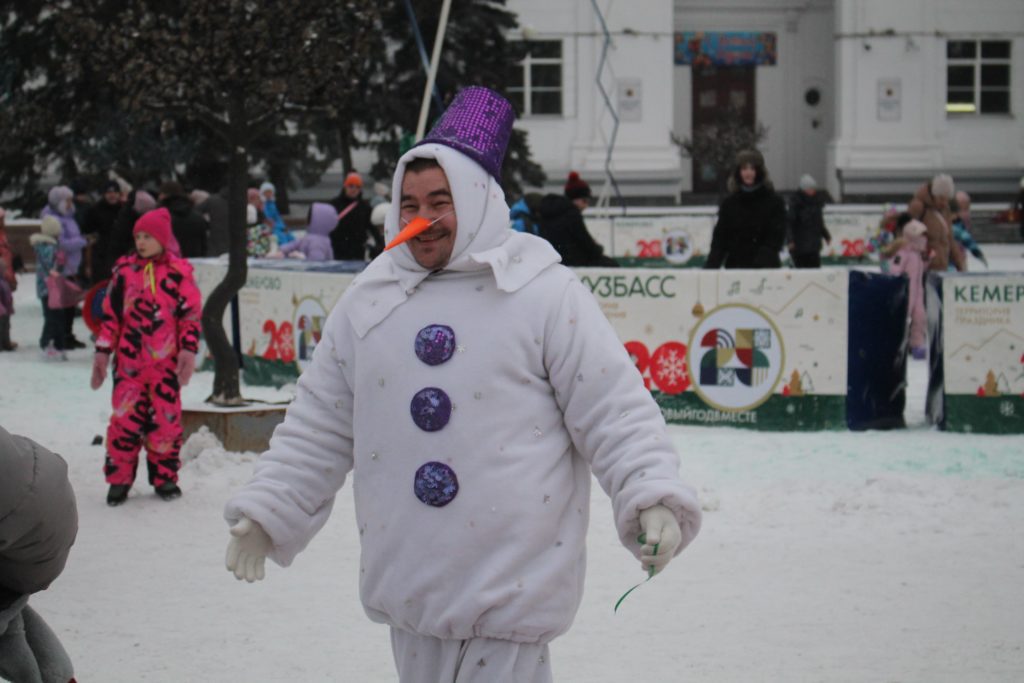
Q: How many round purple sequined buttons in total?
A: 3